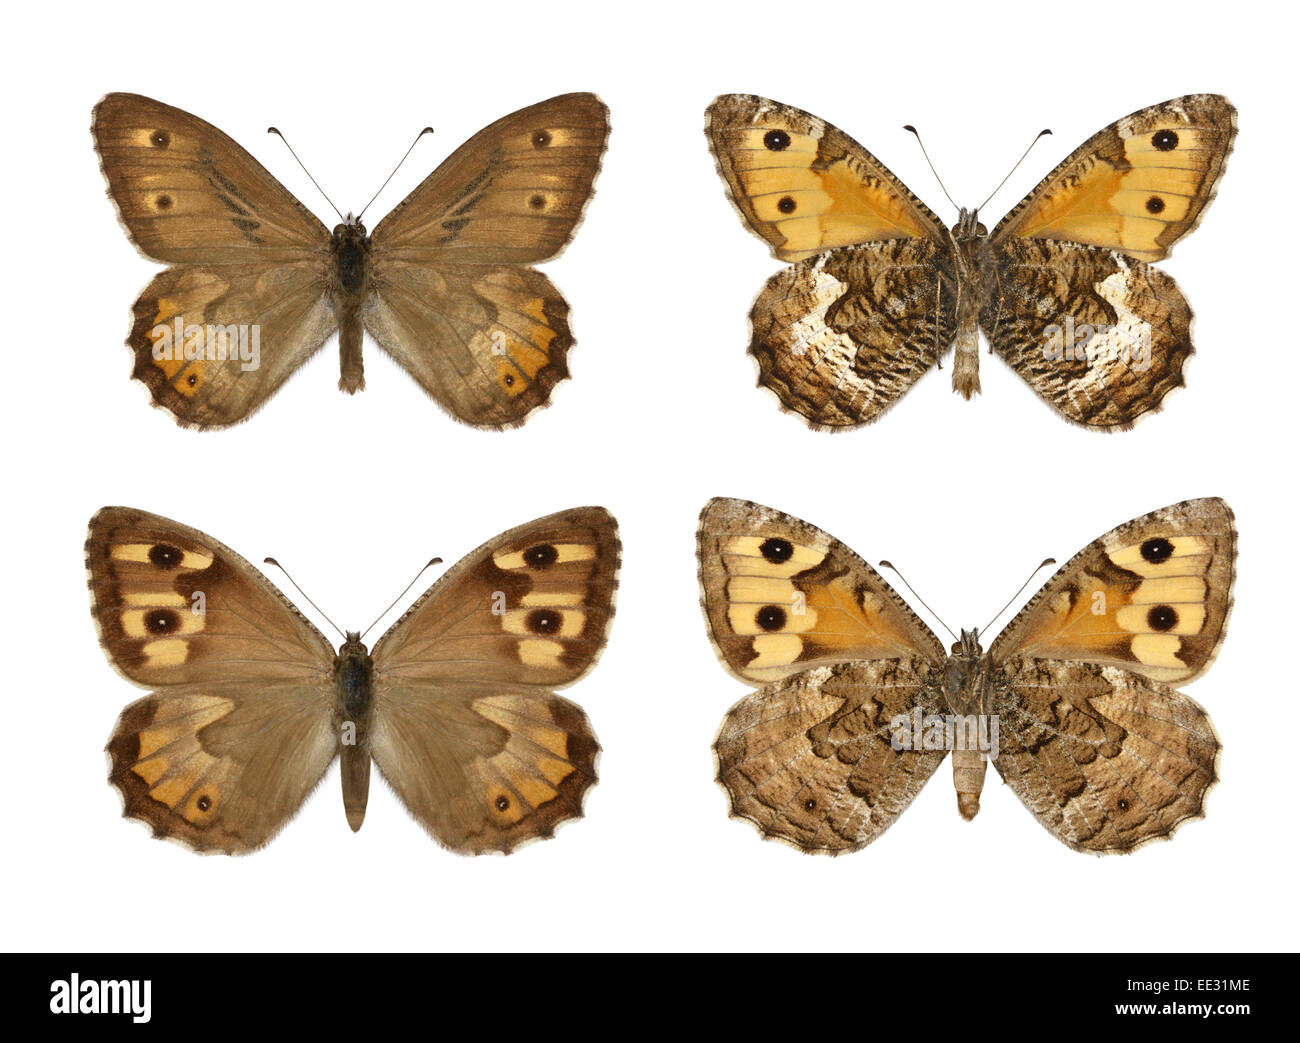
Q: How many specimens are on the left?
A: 2